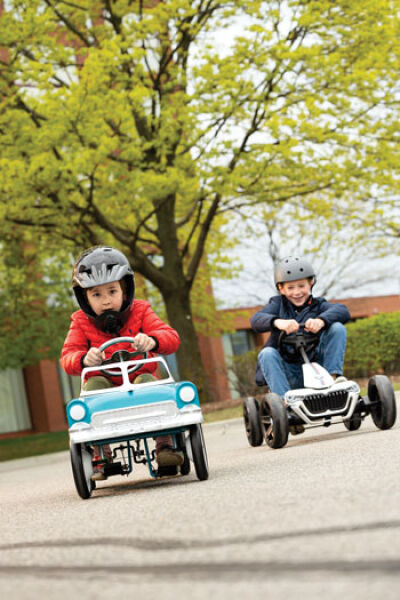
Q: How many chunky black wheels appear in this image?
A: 4